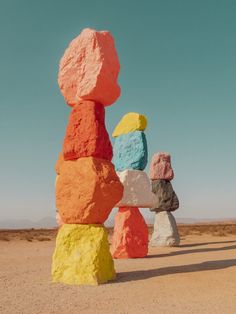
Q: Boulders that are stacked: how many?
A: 11